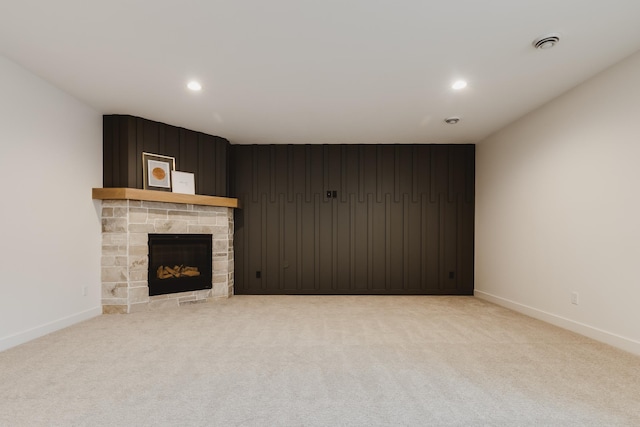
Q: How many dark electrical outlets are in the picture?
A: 4